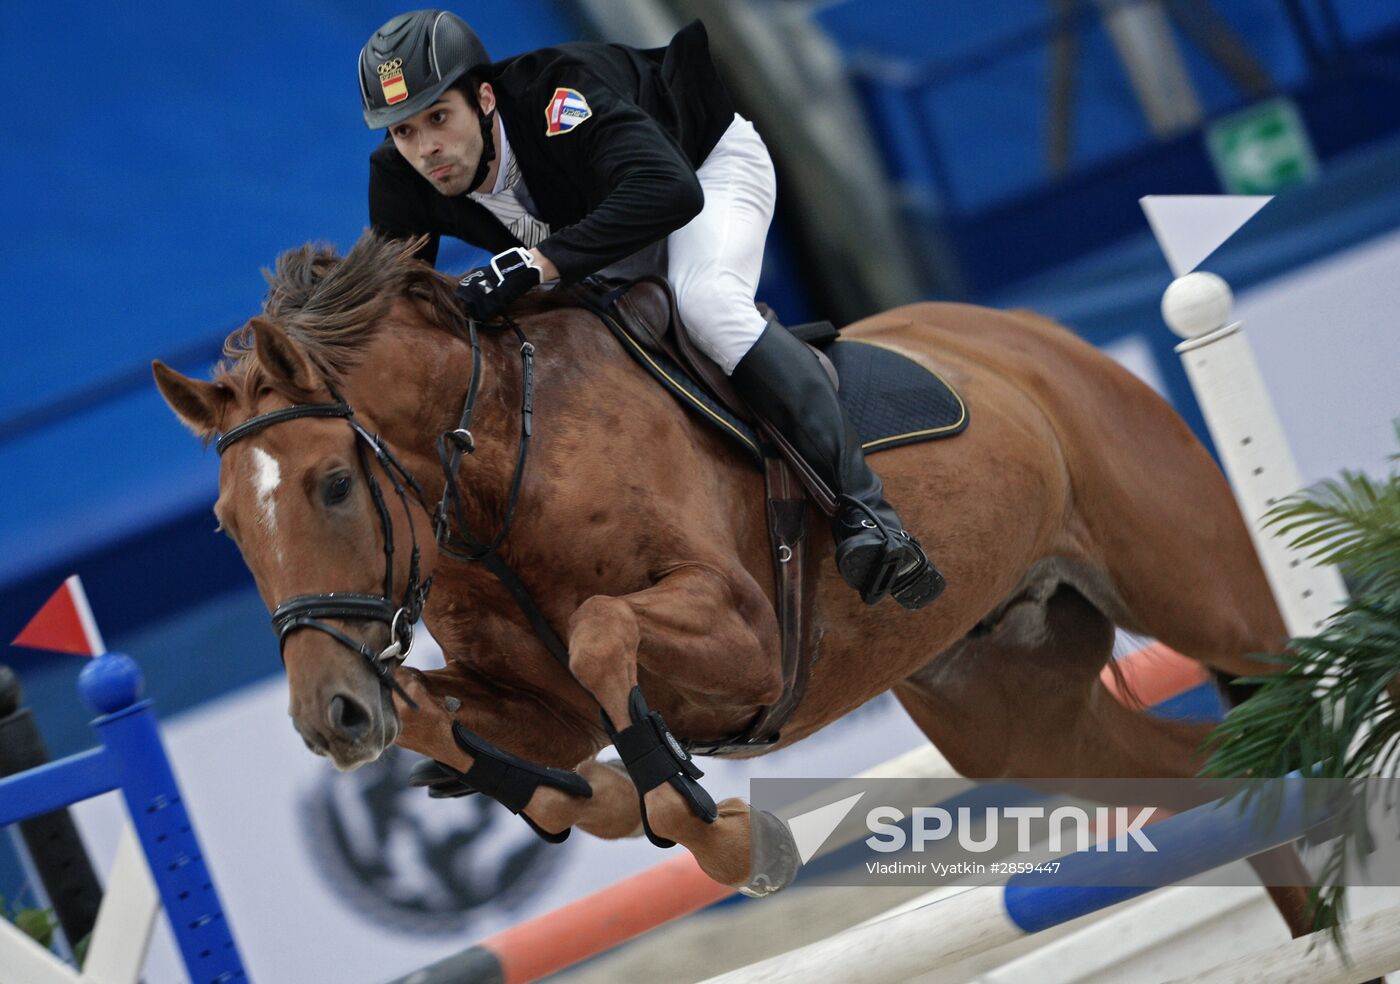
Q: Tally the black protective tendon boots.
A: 2